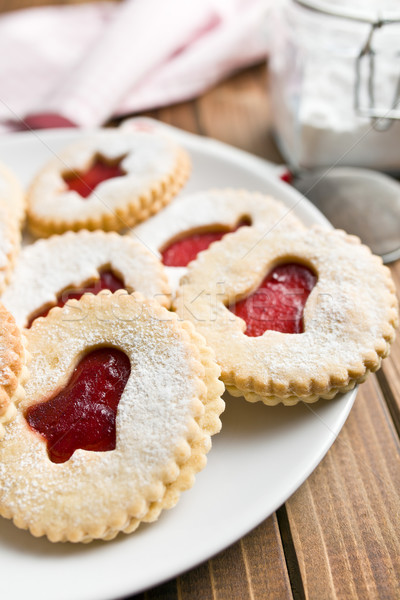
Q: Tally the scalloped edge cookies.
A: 7